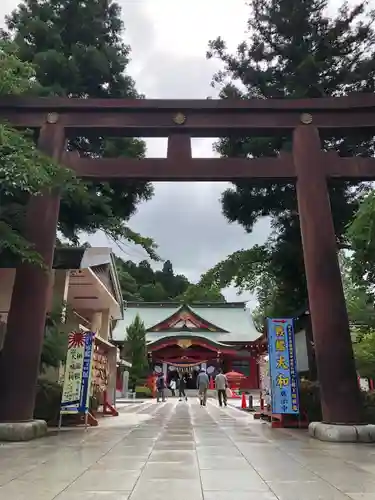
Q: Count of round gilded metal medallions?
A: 3